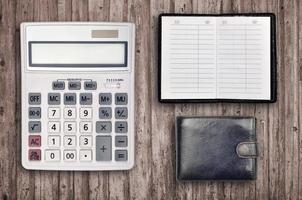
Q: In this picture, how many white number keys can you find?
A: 11